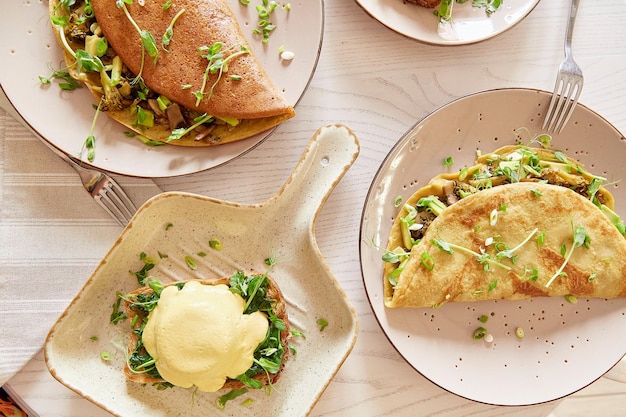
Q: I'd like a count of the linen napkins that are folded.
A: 1